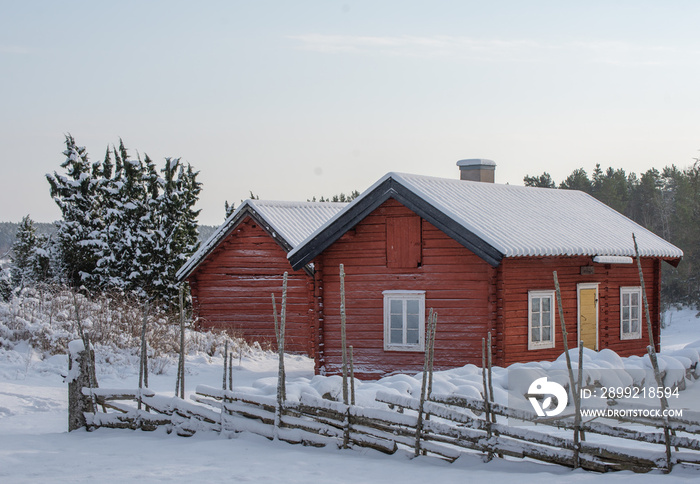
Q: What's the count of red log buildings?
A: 2